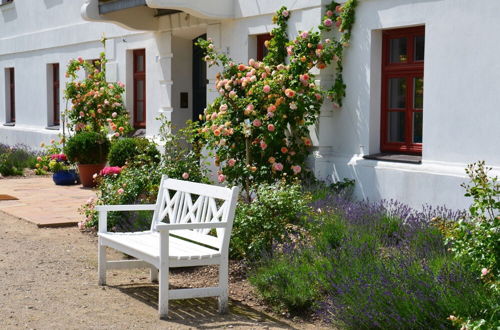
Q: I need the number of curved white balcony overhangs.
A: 1